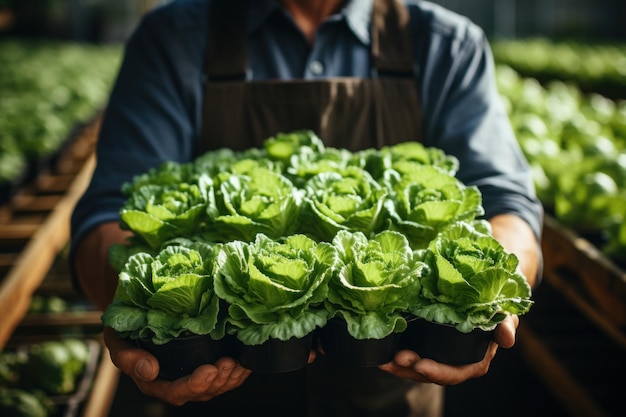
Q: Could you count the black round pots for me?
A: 4